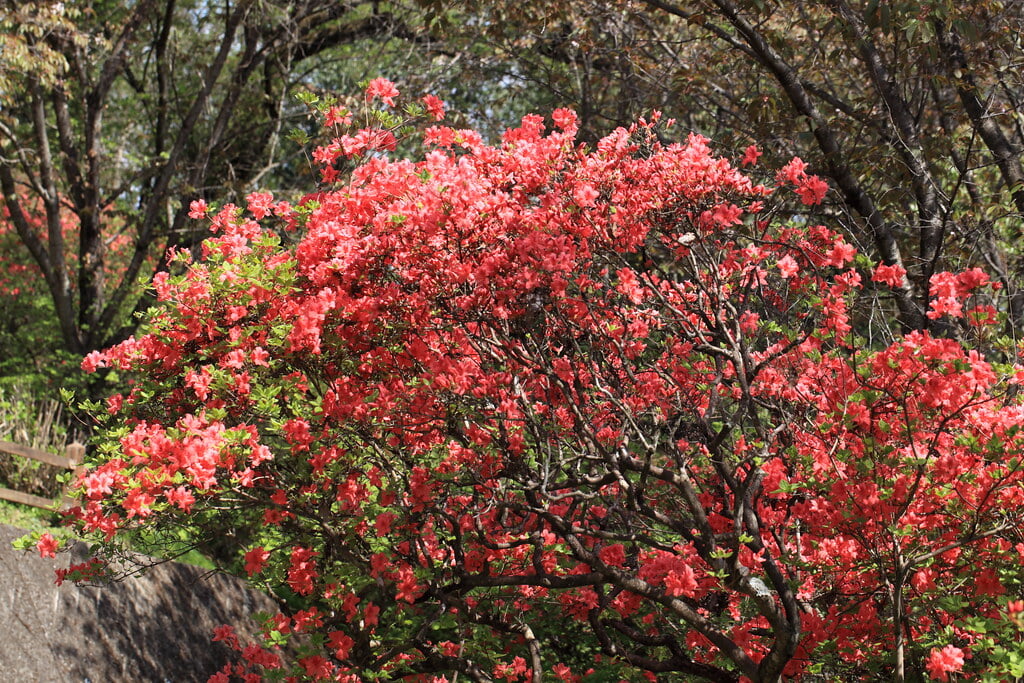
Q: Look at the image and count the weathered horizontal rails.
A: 2